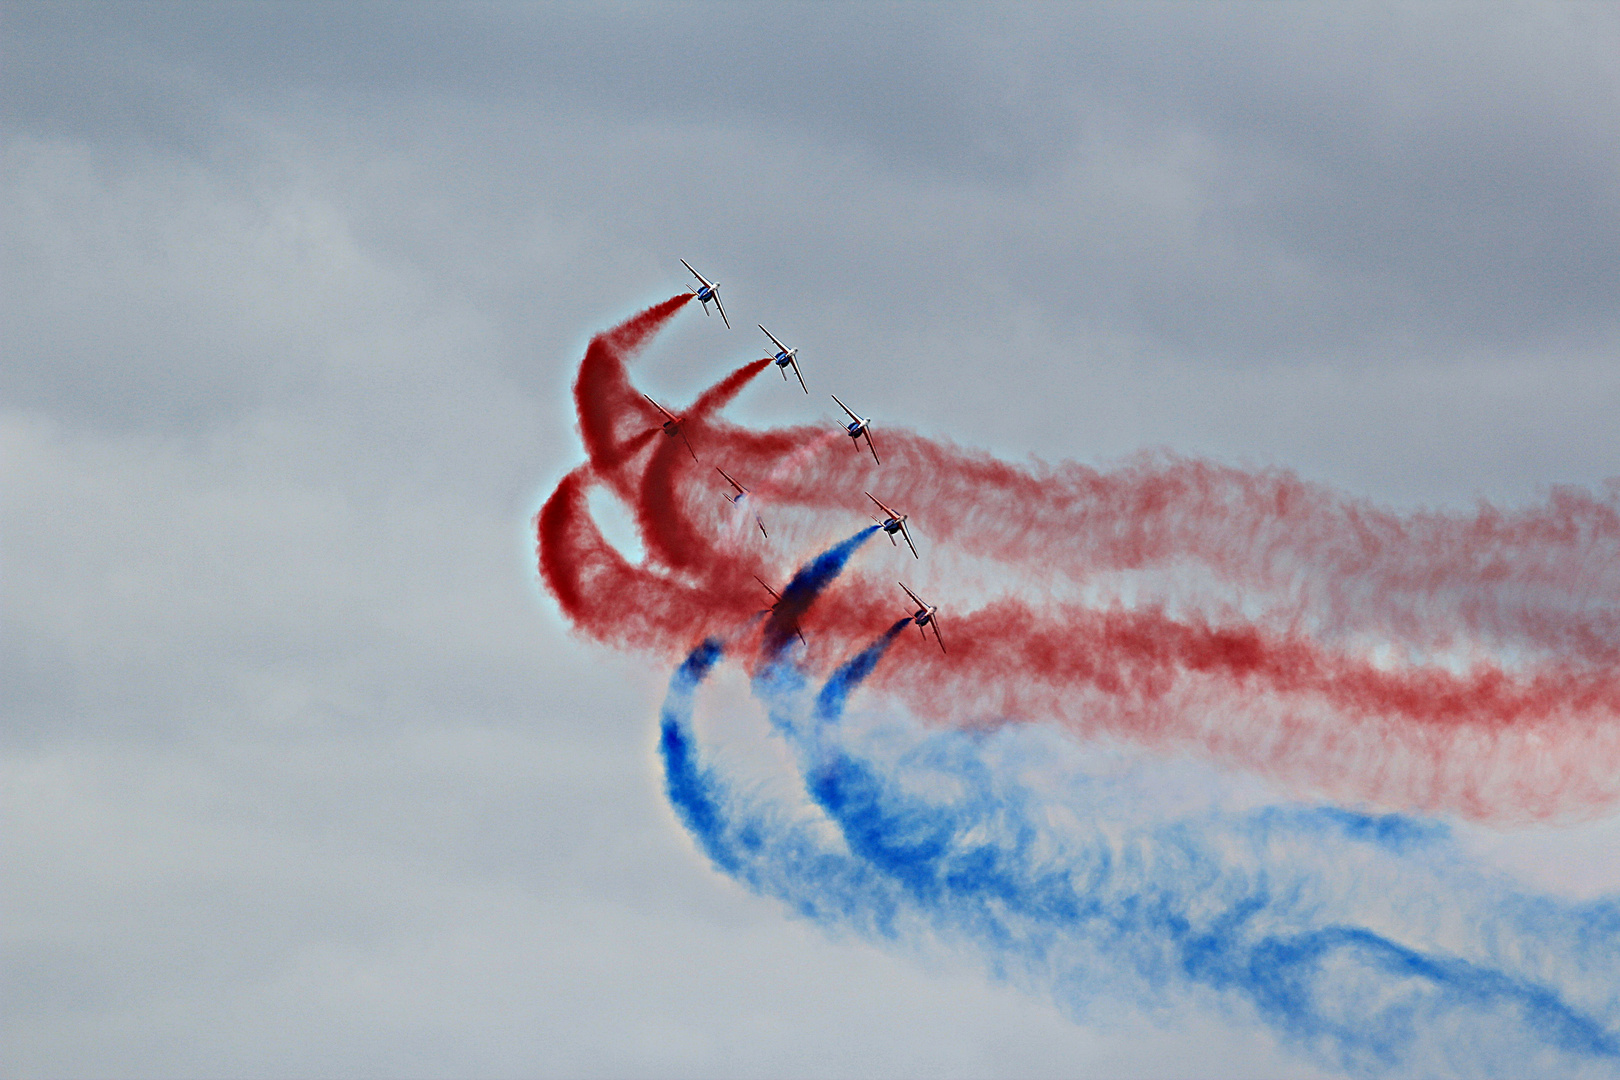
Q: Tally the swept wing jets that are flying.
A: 8